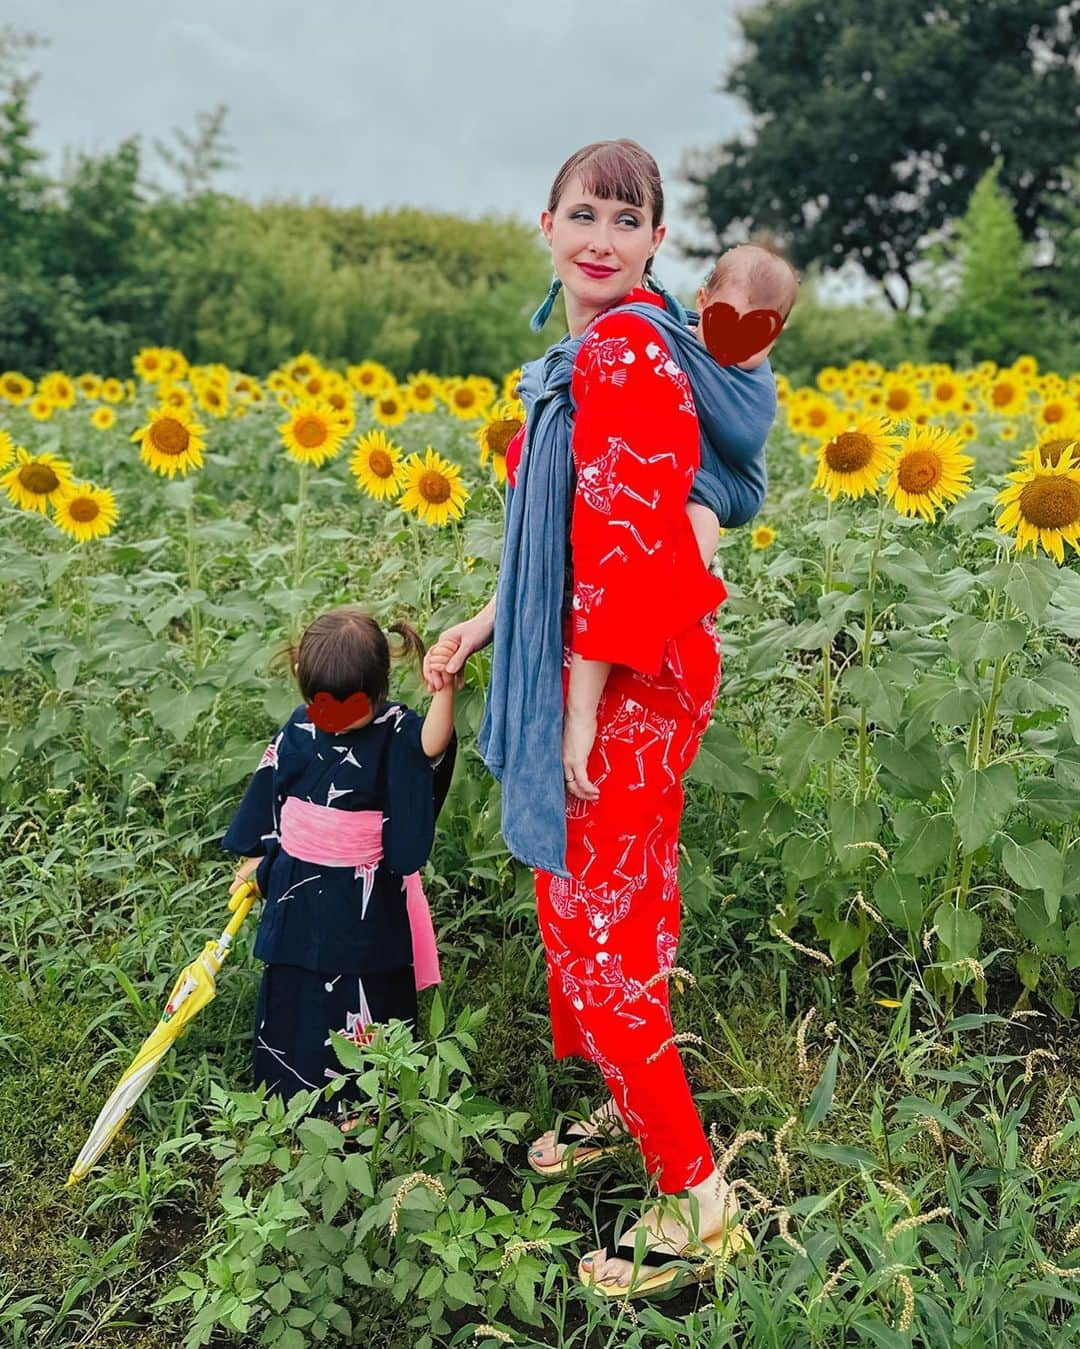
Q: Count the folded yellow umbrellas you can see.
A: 1